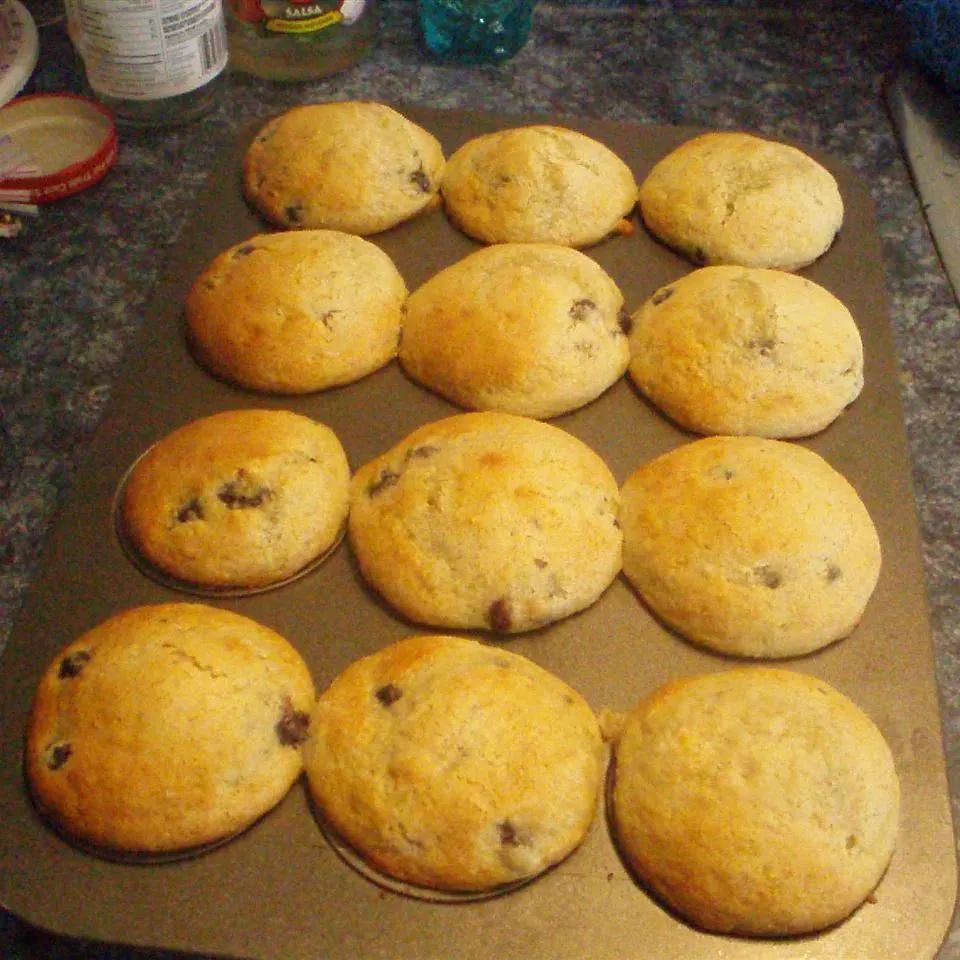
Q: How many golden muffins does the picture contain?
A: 12